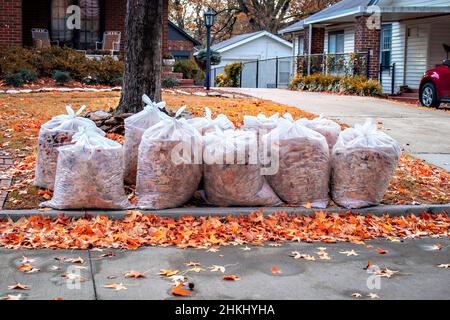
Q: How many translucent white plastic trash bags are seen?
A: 10